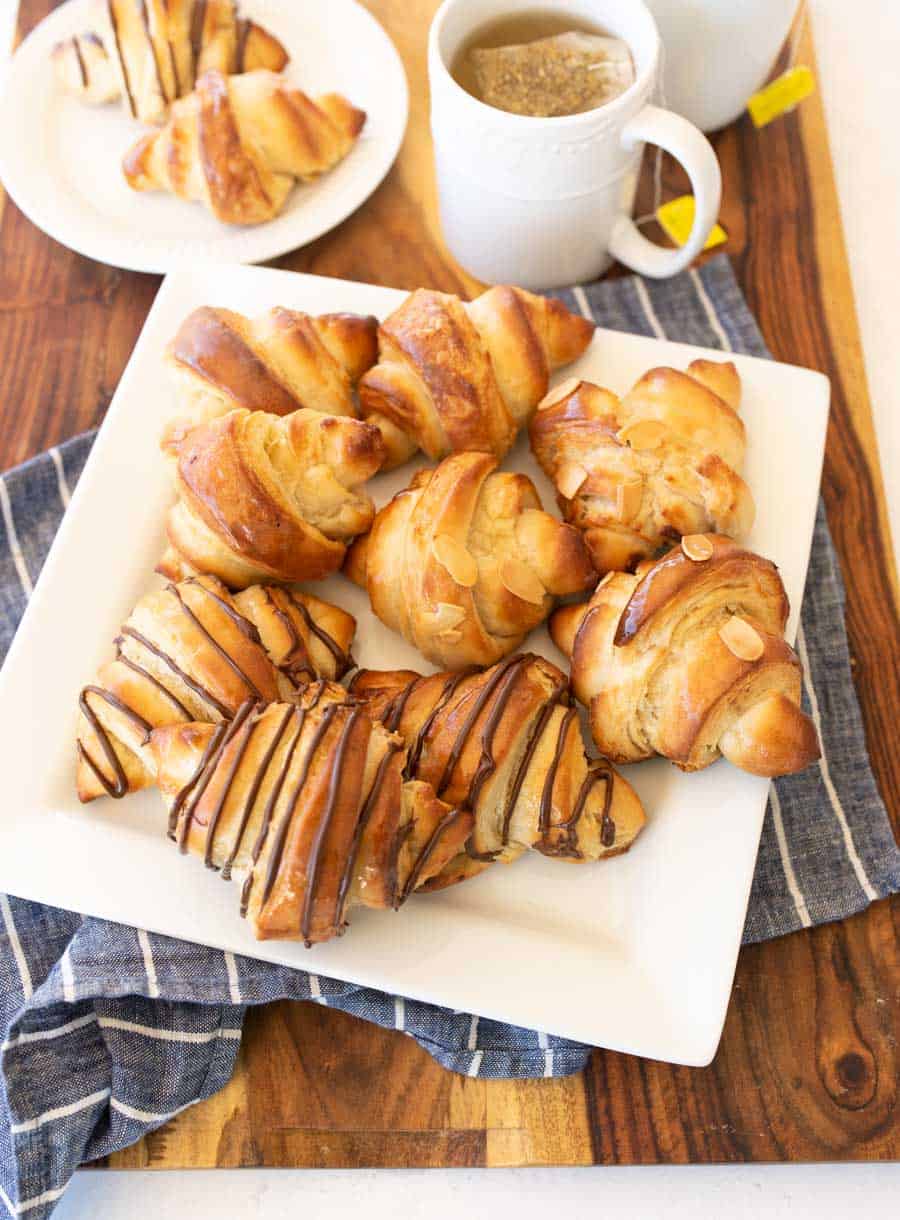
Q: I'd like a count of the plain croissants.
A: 4